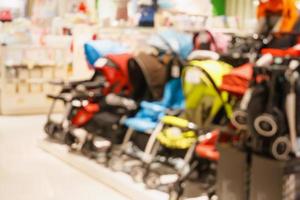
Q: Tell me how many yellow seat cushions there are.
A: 1